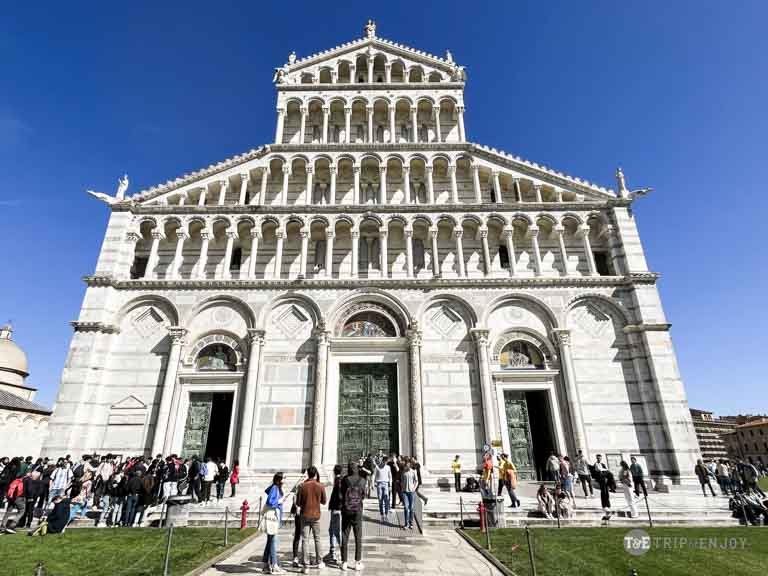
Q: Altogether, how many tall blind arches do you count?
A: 7